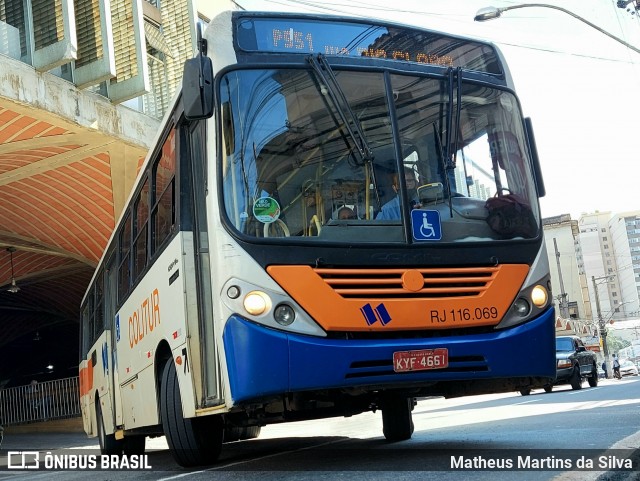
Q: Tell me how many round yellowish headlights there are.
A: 2